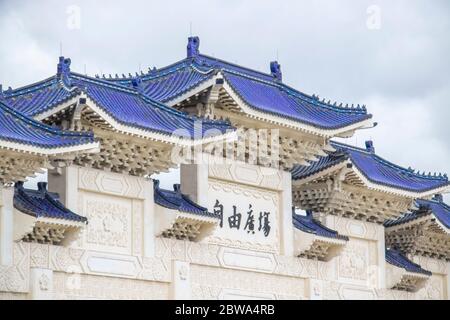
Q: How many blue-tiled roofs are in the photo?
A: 9